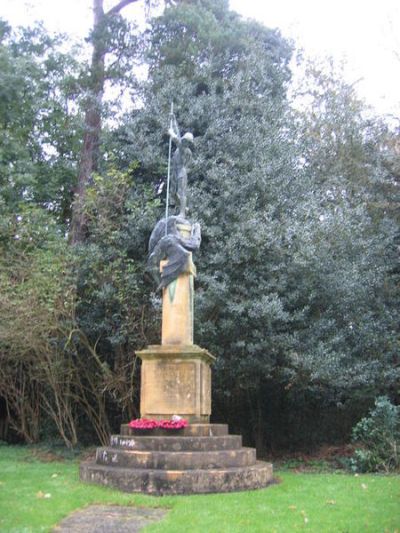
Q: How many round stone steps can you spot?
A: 4